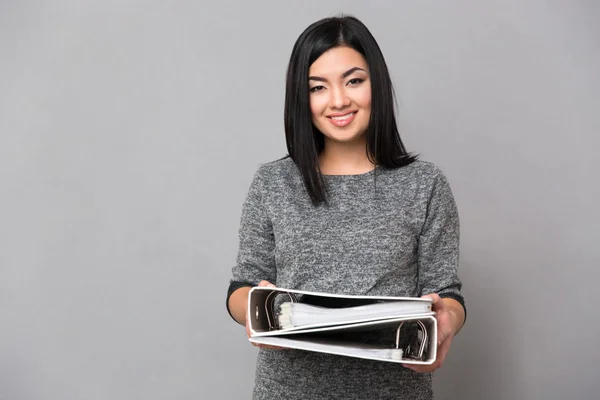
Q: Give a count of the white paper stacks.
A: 2